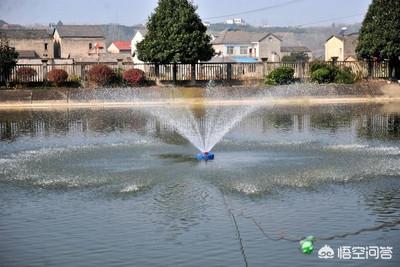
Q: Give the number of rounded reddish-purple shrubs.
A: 4